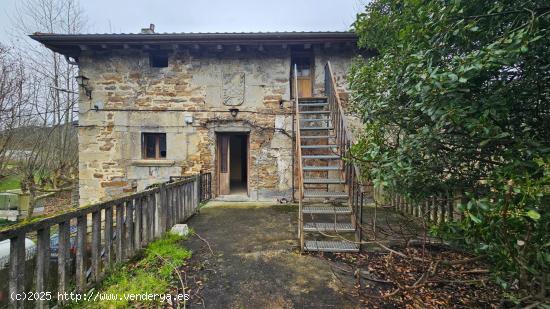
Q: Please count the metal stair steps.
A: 13